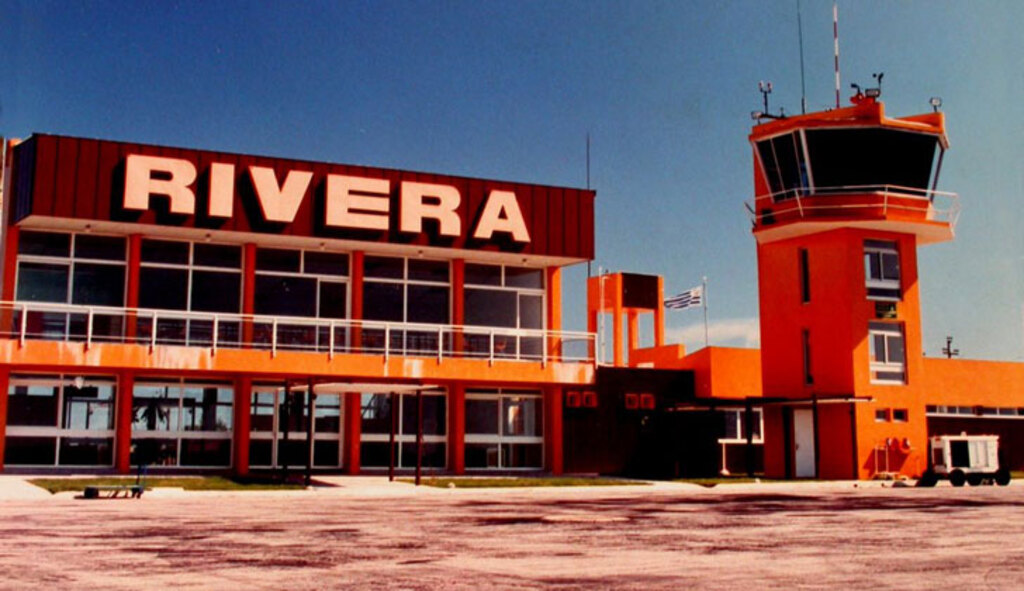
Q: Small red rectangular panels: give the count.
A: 4